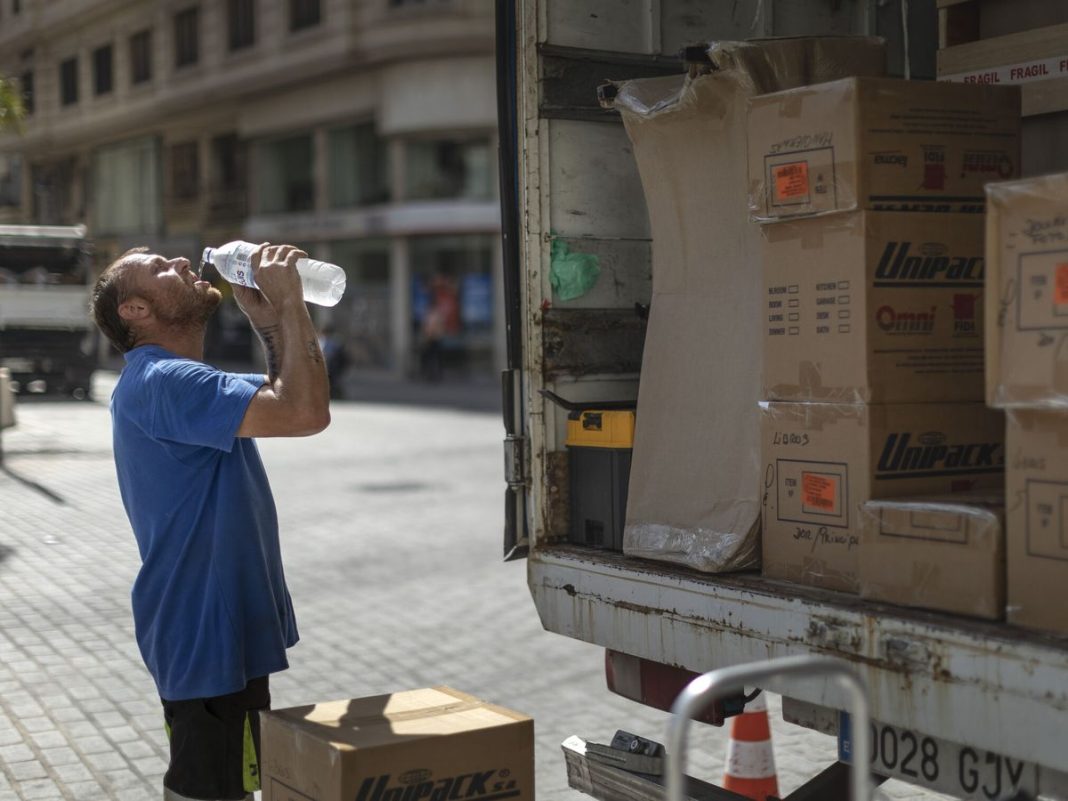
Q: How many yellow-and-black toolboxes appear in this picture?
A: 1